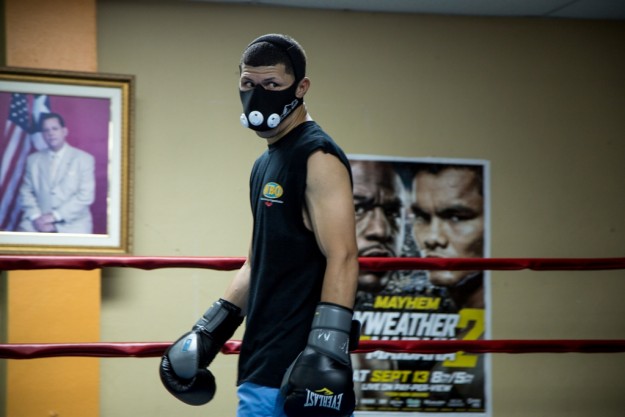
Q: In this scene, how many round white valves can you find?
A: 3